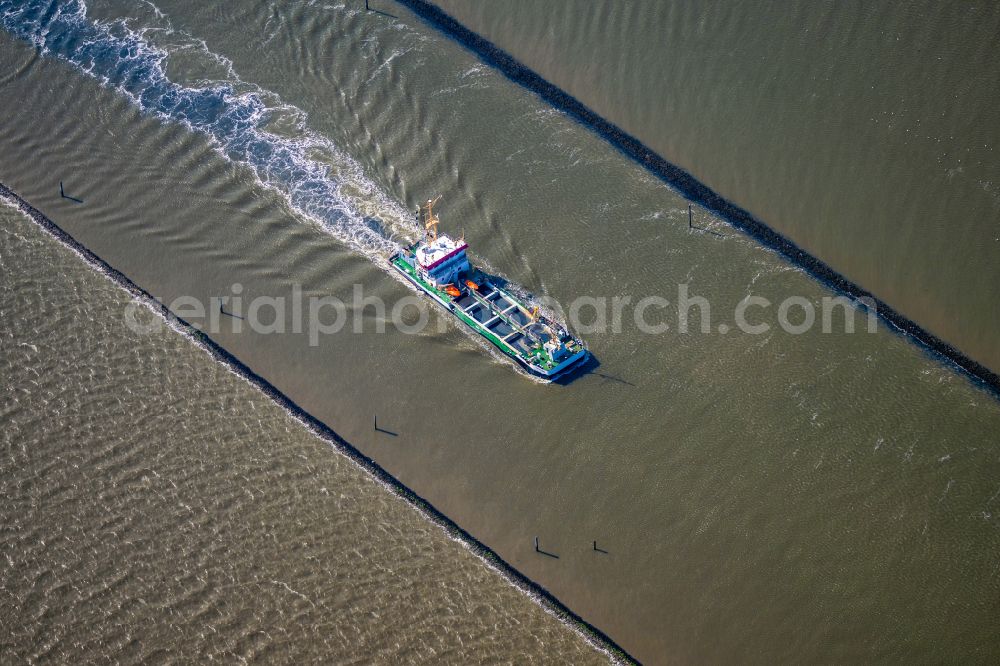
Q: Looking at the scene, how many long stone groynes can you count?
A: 2